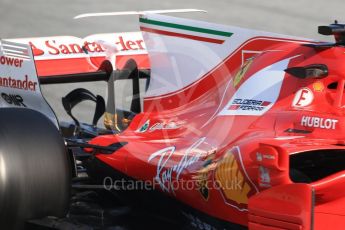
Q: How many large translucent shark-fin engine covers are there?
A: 1